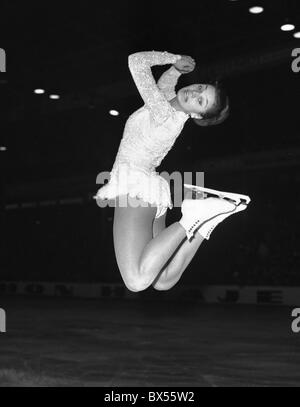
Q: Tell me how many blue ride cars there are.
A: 0